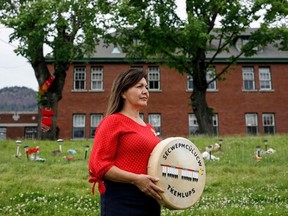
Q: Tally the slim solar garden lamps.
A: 8